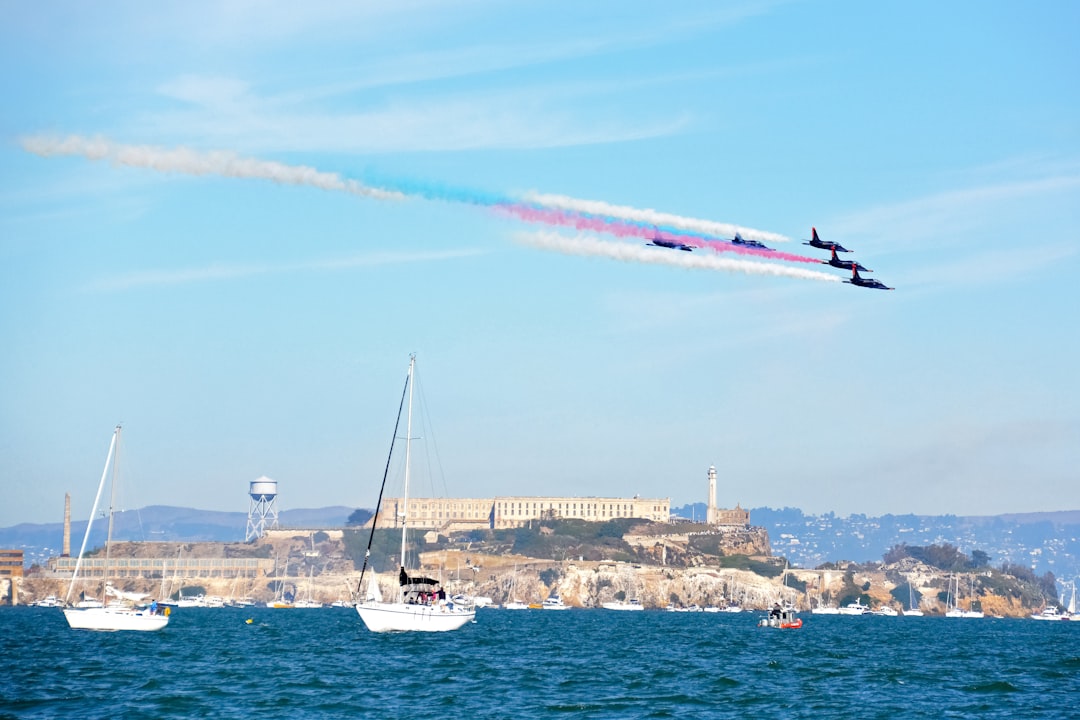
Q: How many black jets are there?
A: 5